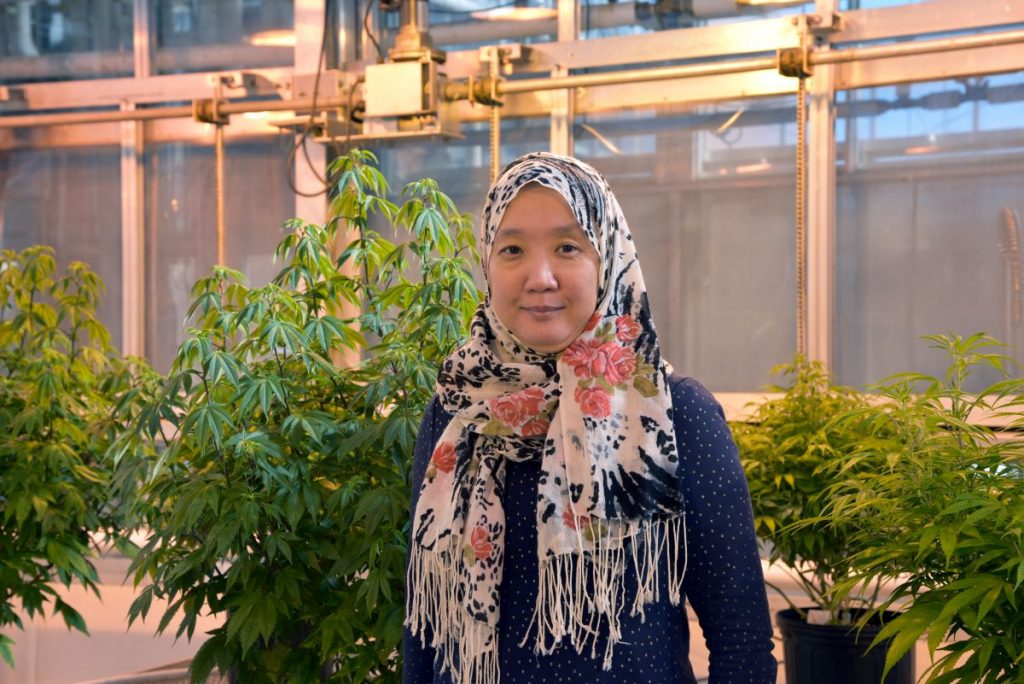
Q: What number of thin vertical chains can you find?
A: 3